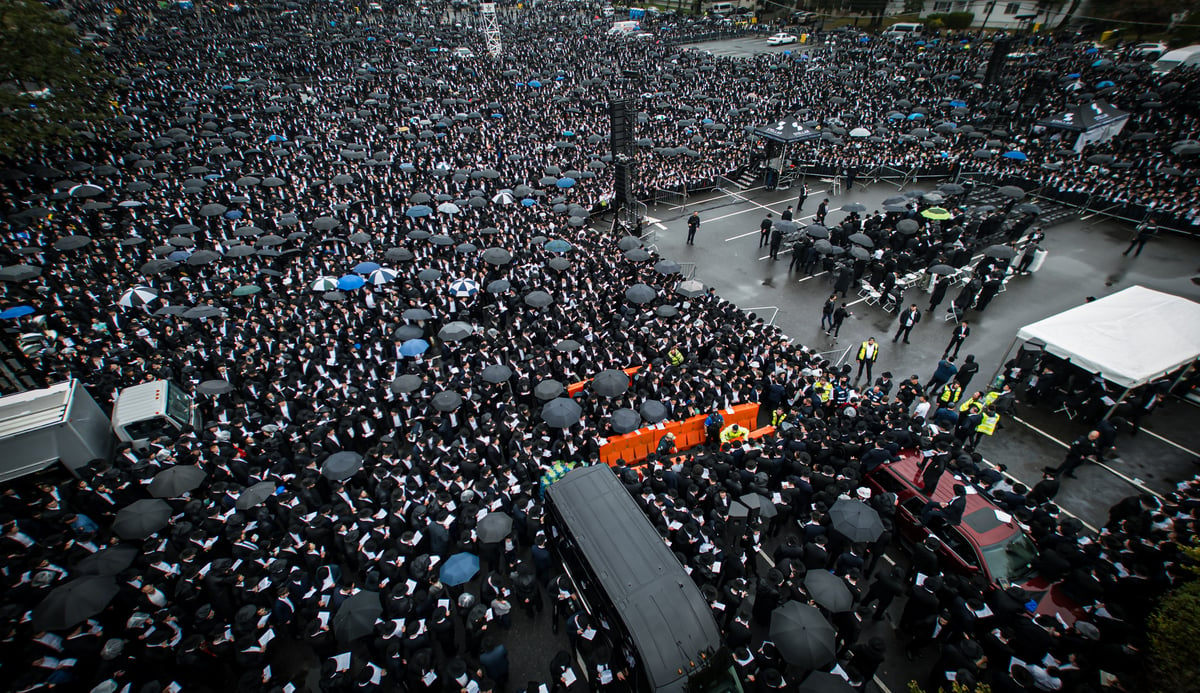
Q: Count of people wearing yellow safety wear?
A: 9